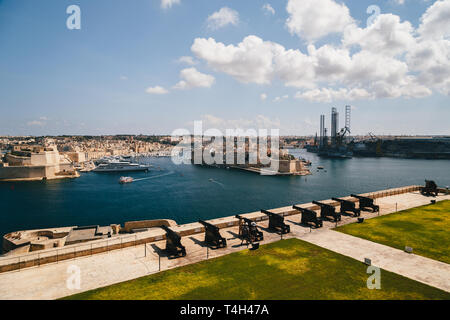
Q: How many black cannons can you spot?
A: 9